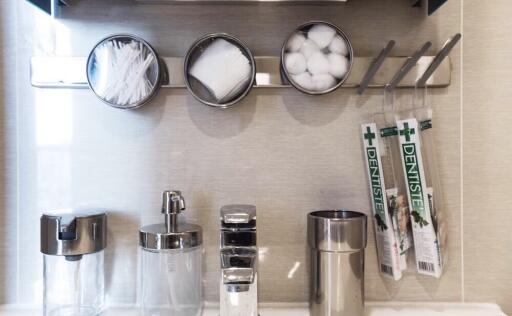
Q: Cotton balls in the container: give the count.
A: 9